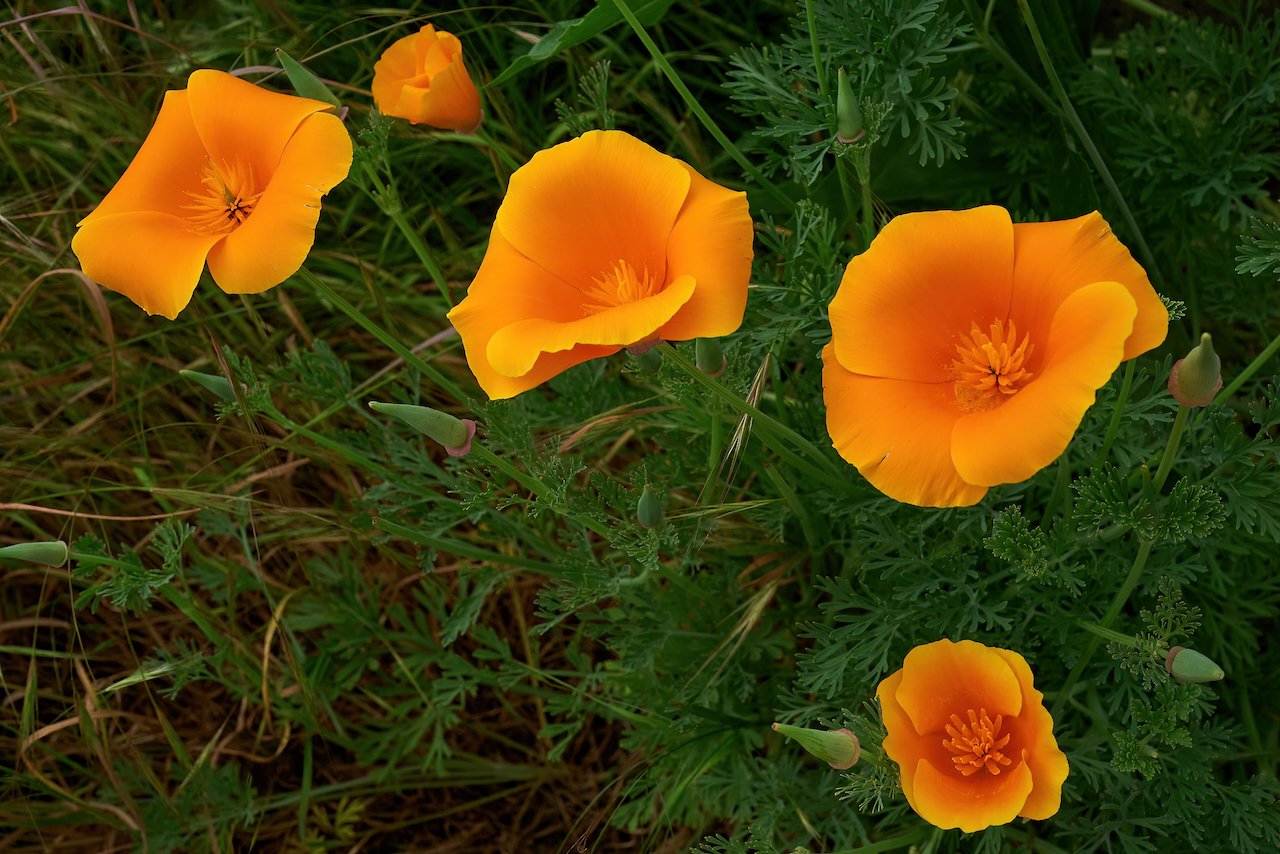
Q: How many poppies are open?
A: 4